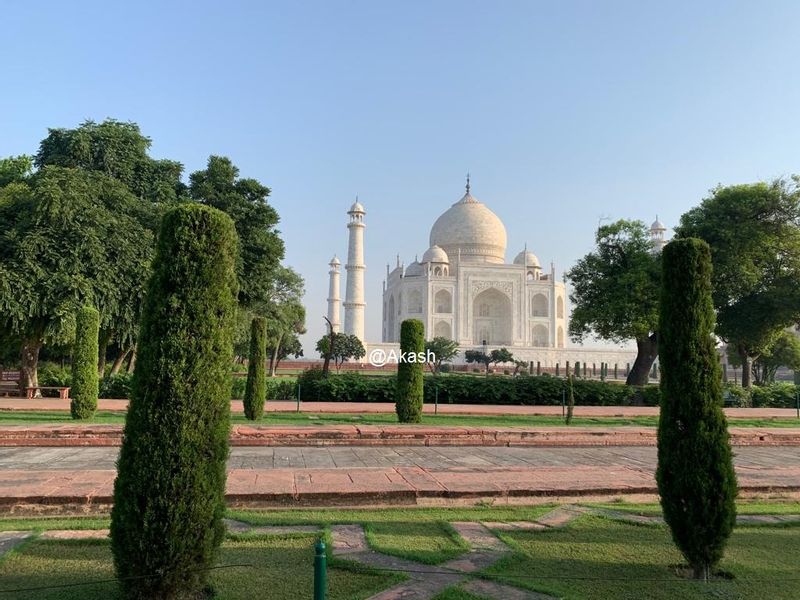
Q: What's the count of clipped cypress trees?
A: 5